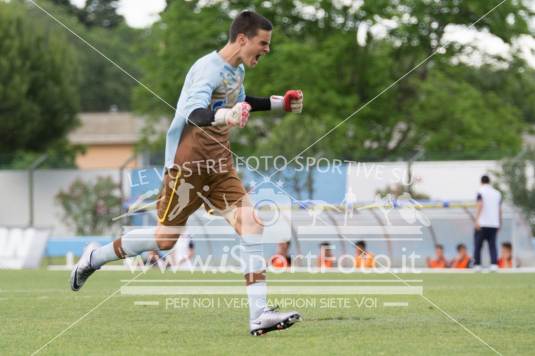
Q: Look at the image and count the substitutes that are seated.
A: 6